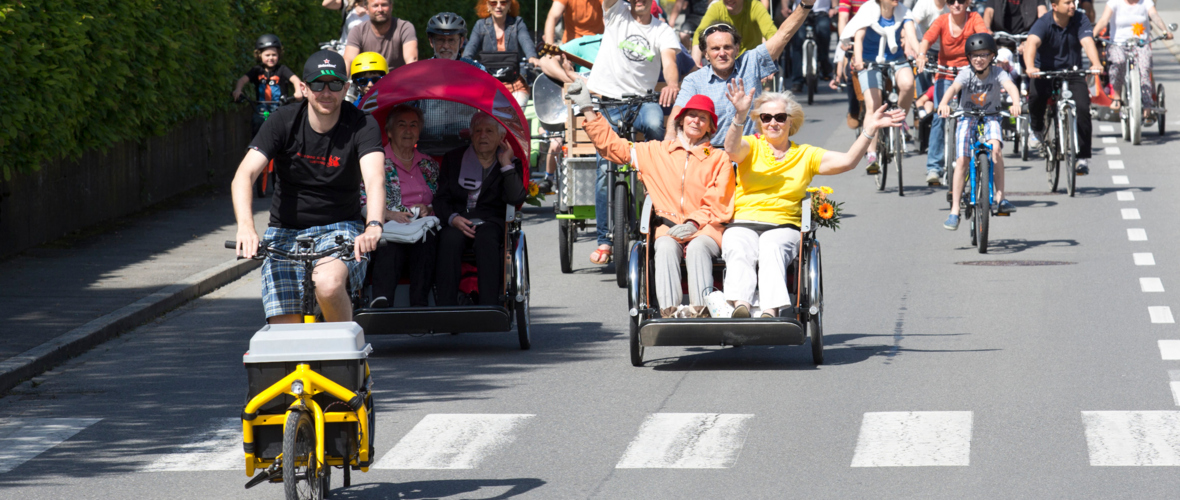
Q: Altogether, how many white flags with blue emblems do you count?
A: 0